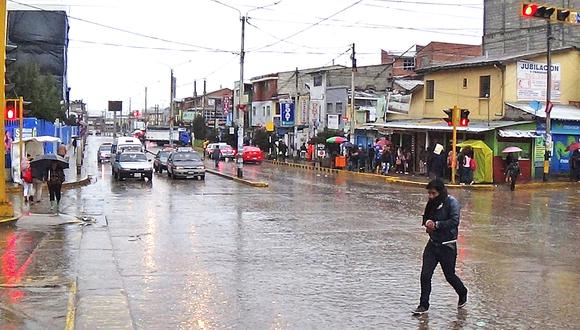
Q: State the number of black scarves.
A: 1